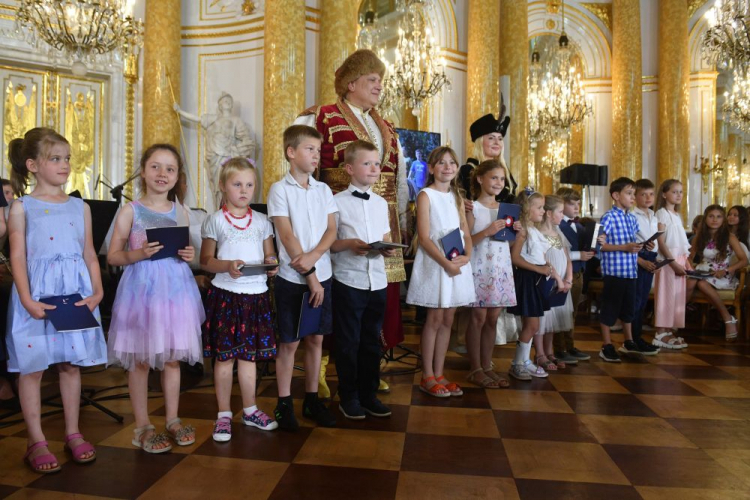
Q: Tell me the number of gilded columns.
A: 7